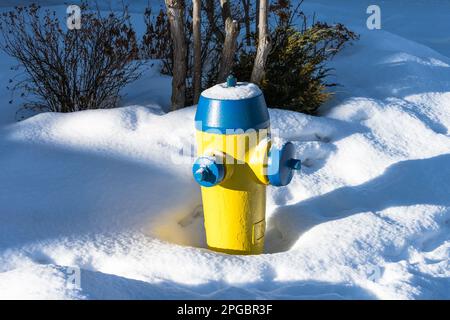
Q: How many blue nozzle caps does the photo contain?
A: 2